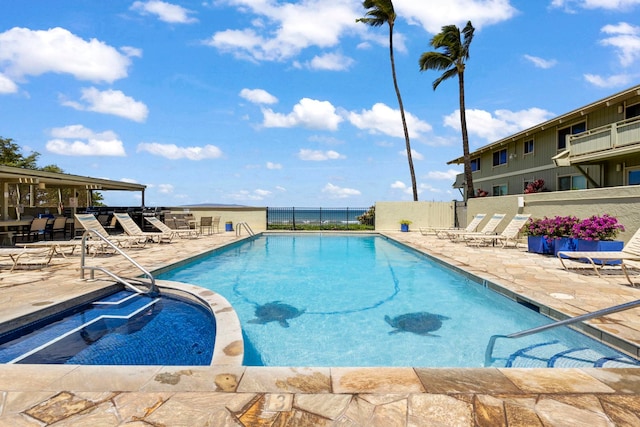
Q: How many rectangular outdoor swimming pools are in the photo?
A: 1